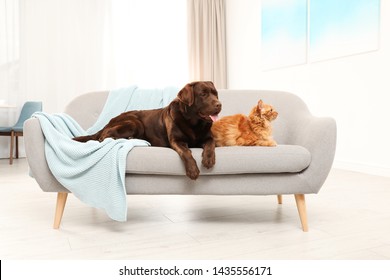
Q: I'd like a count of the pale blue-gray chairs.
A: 1